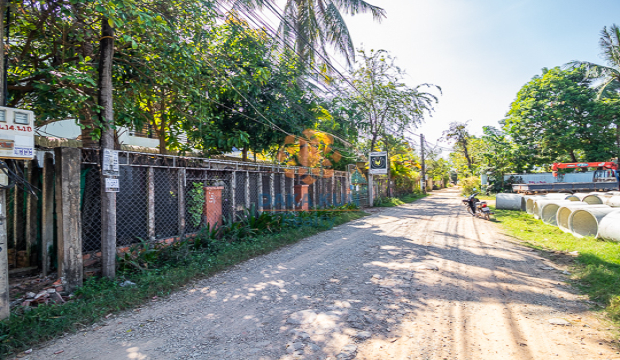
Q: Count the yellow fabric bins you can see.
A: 0